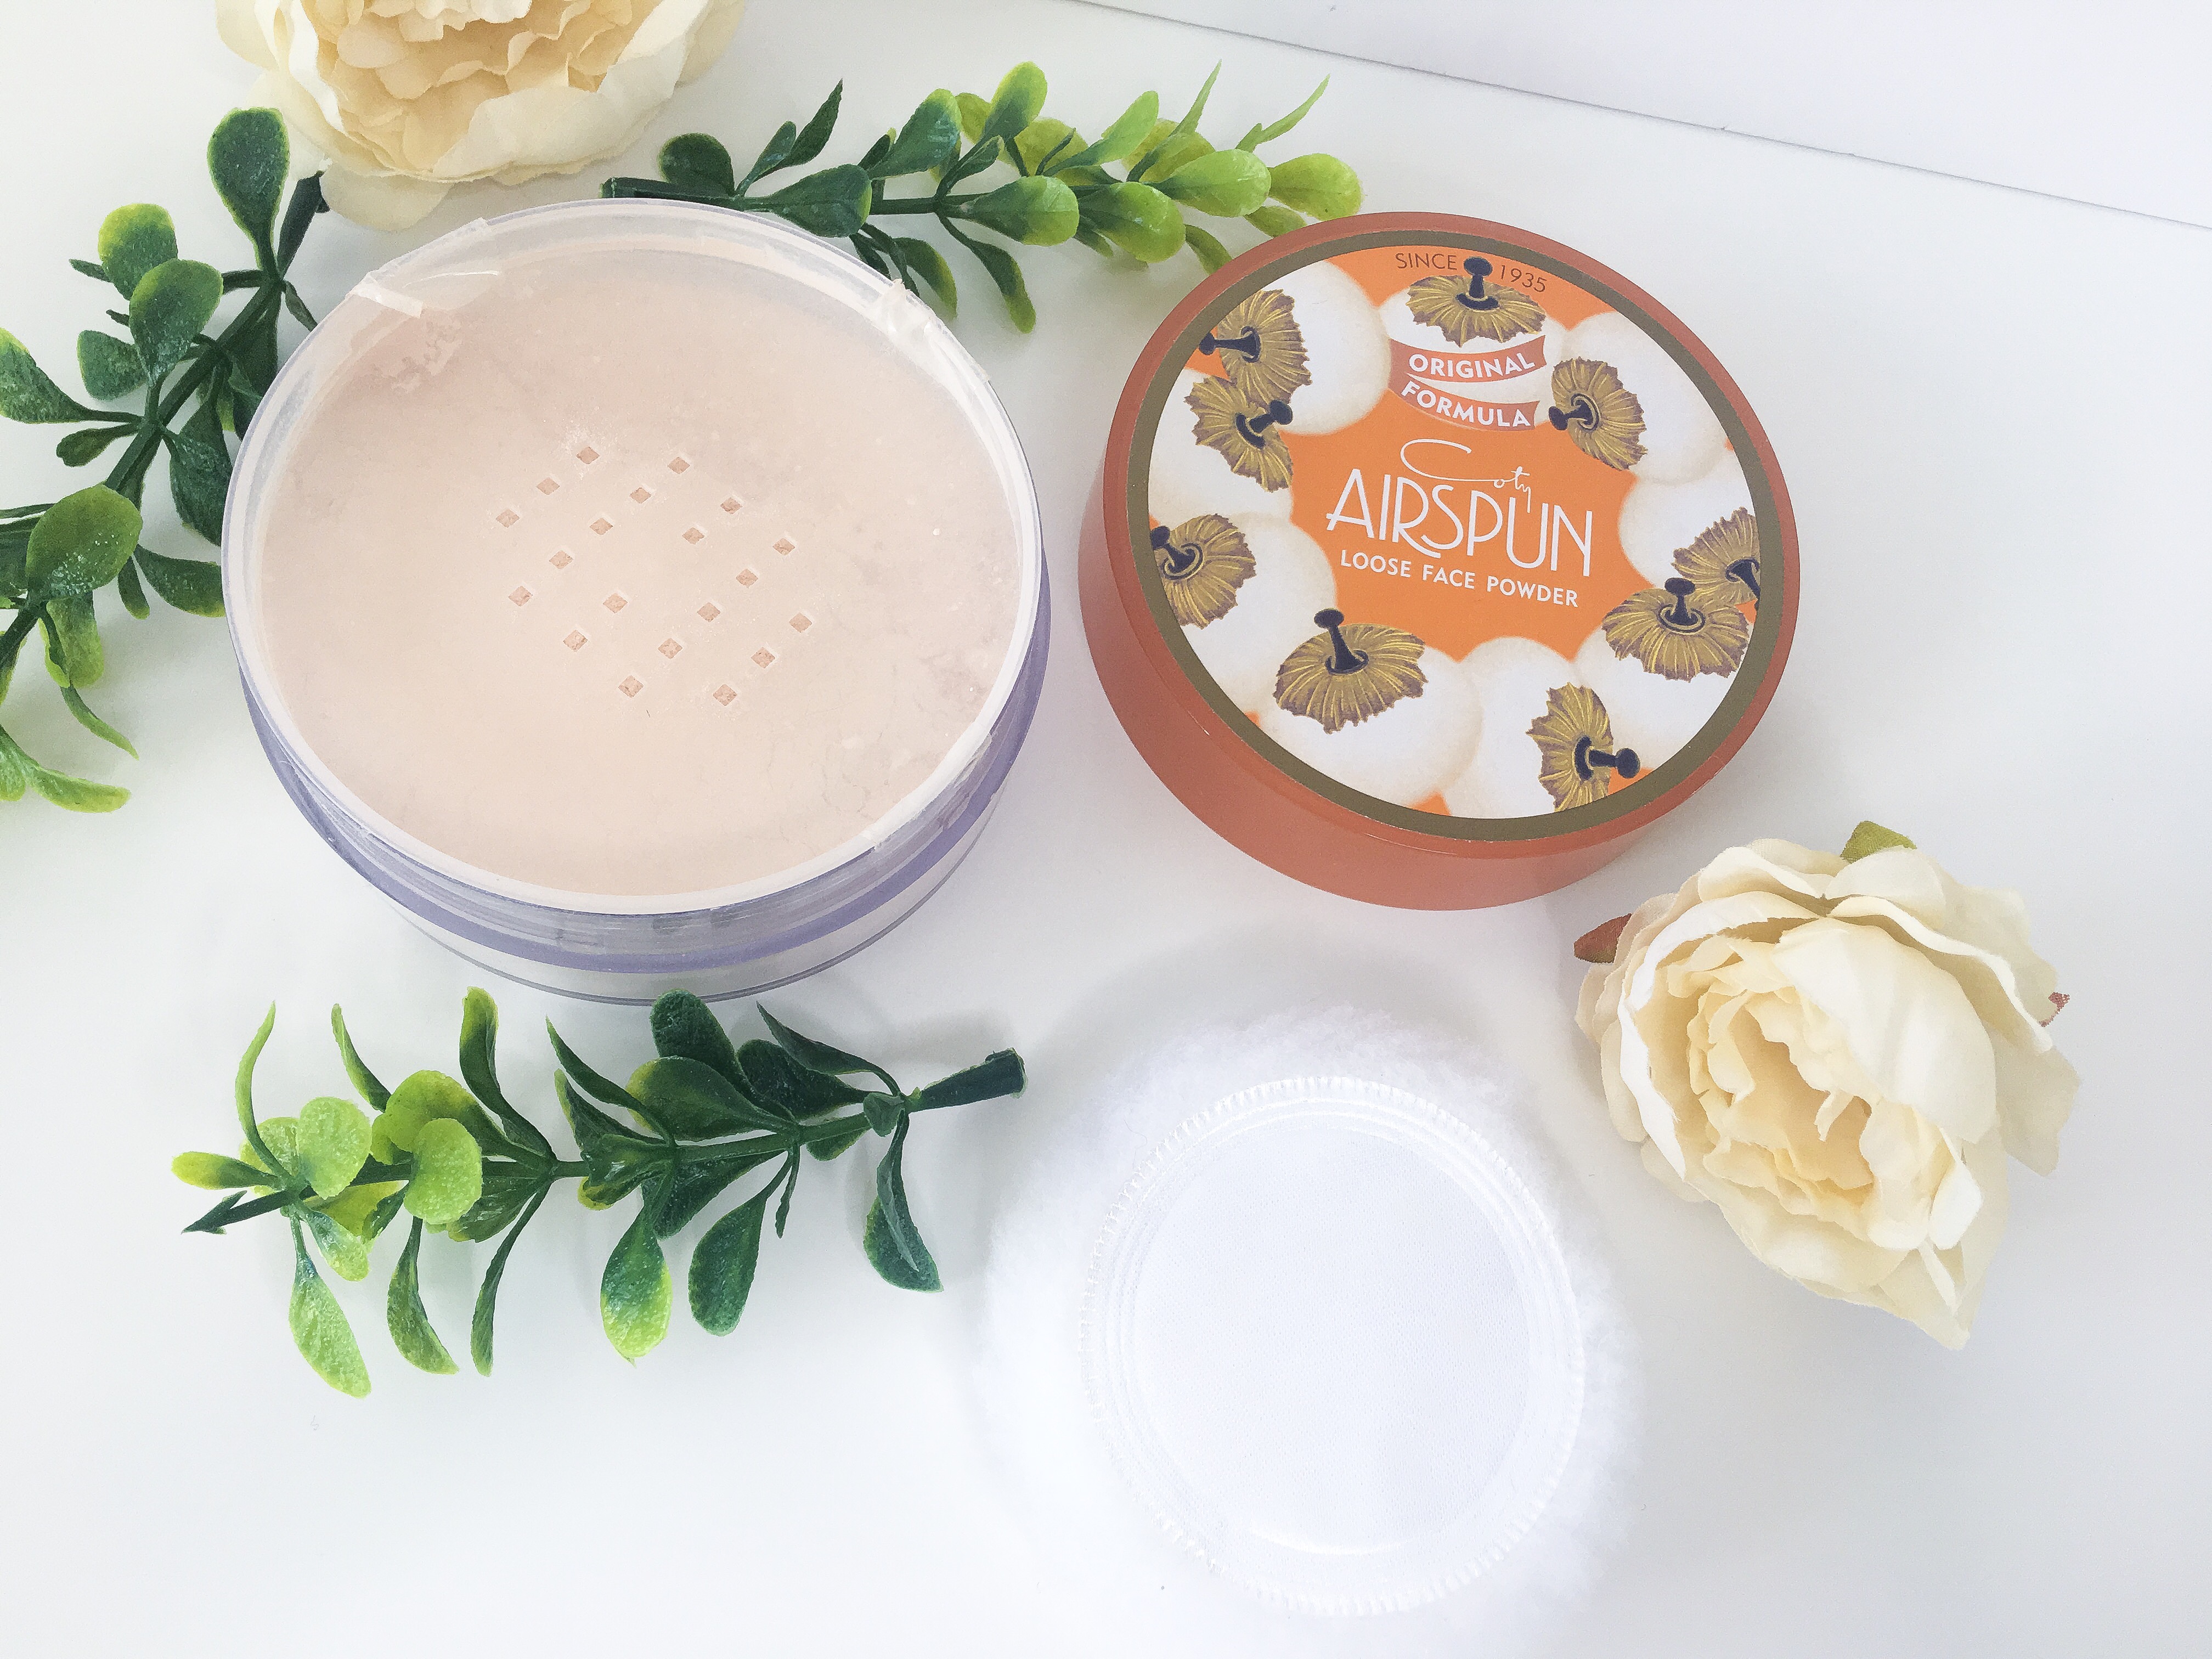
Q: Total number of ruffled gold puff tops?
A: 9